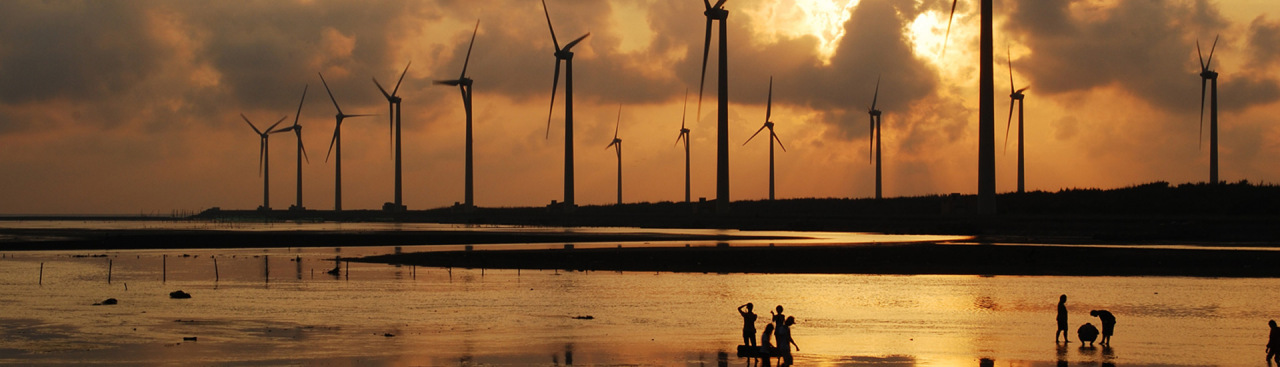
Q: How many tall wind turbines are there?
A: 14